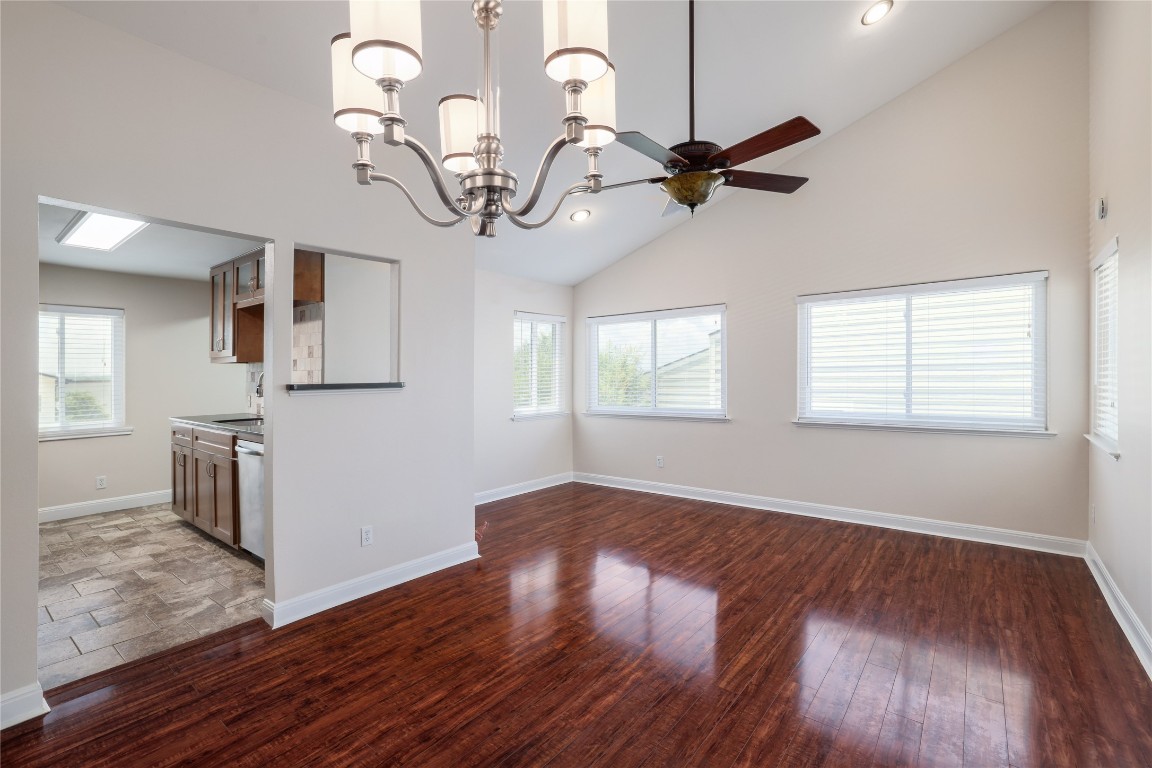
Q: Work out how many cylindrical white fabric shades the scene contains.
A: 5